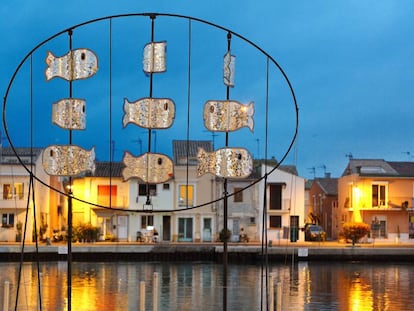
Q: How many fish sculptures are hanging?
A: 9